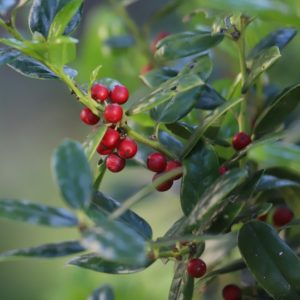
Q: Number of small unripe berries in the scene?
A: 0